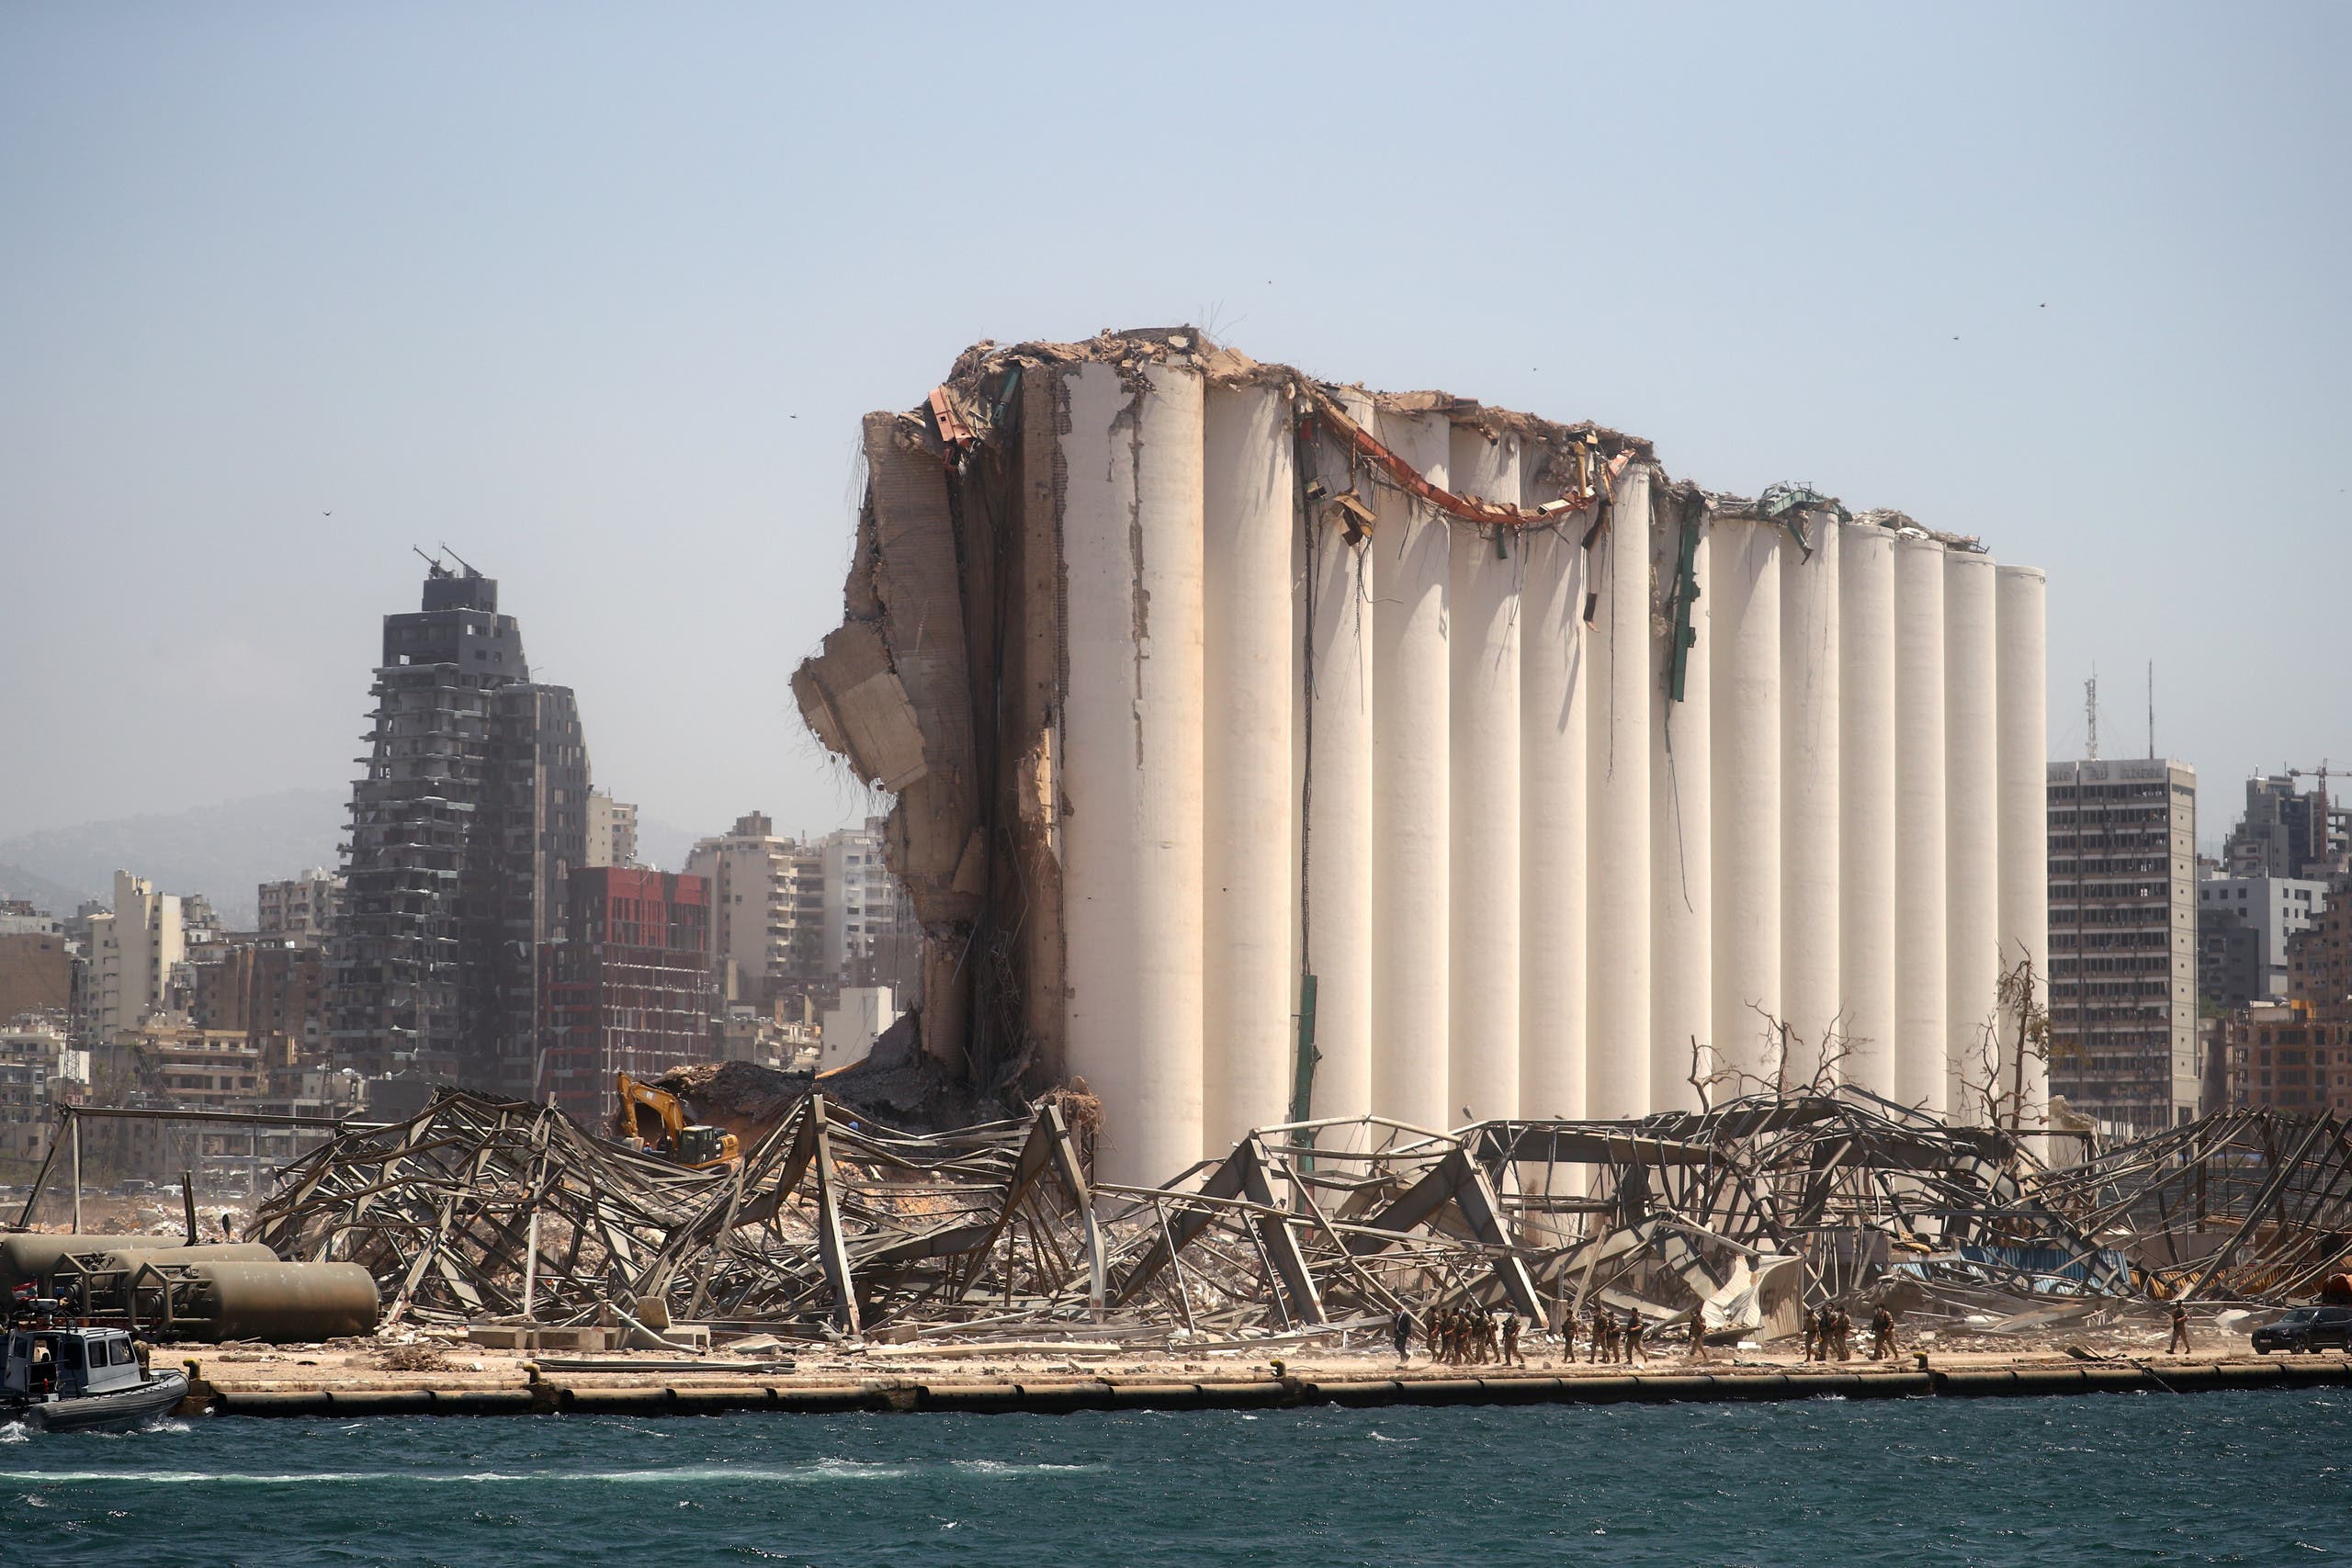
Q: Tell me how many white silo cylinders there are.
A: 14